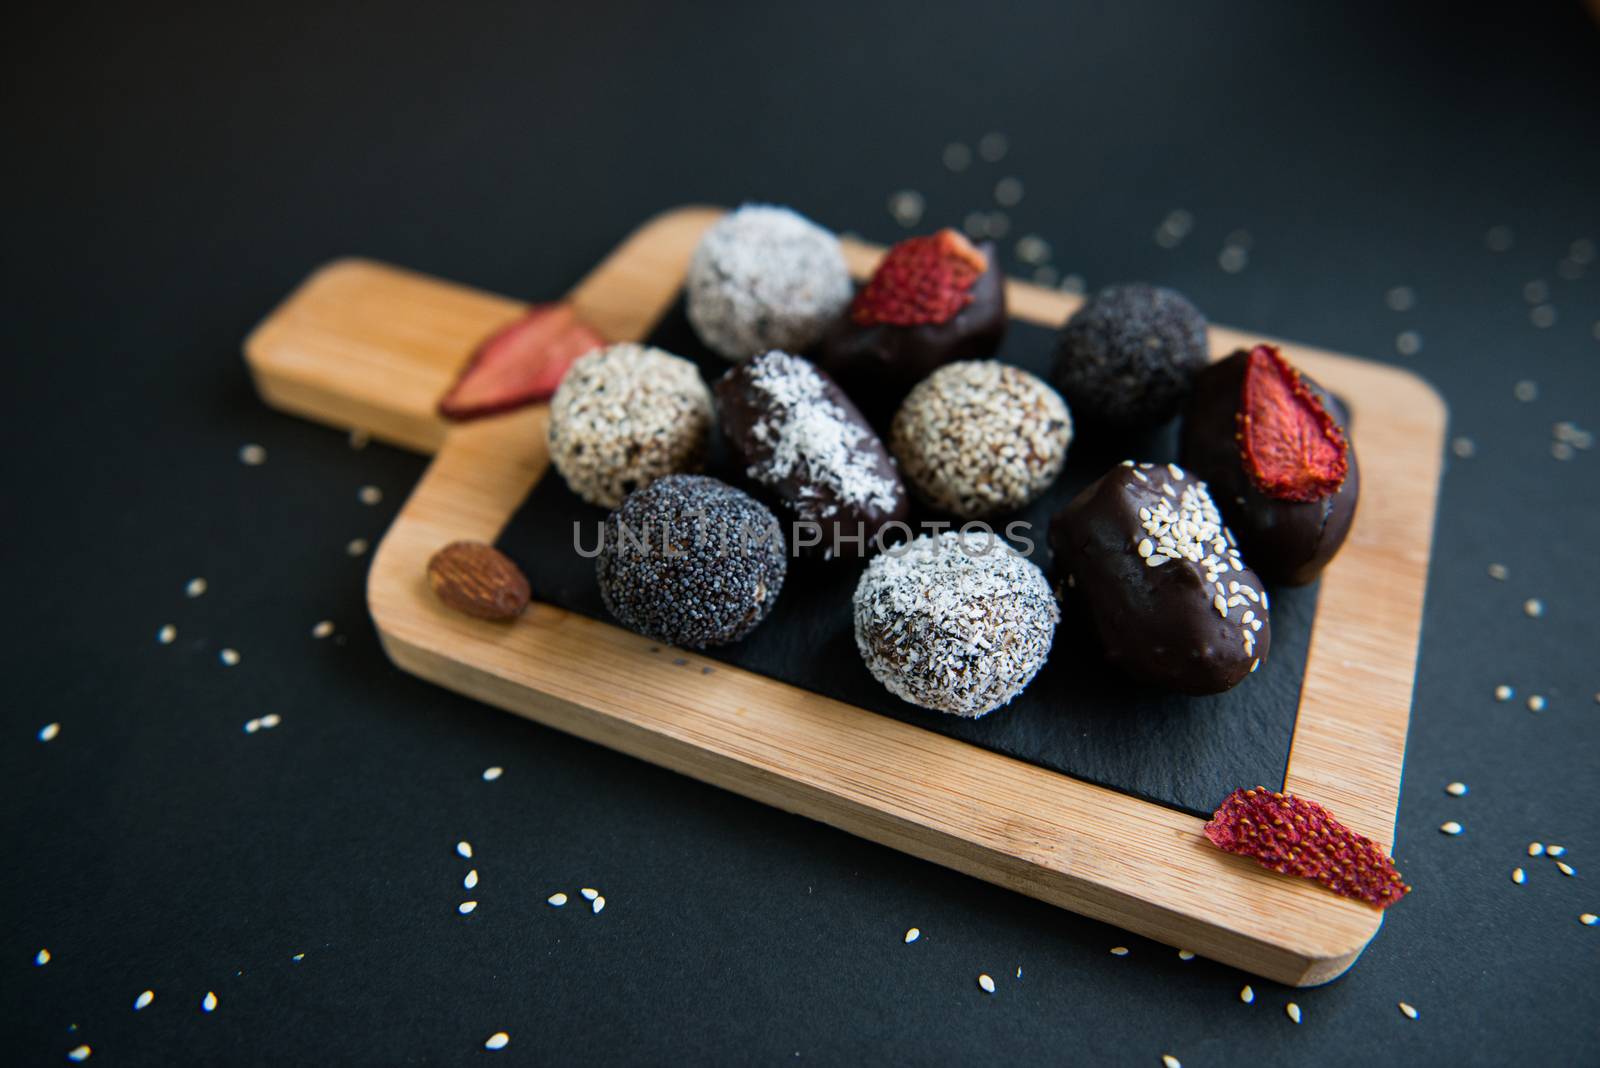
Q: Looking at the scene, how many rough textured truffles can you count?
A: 6